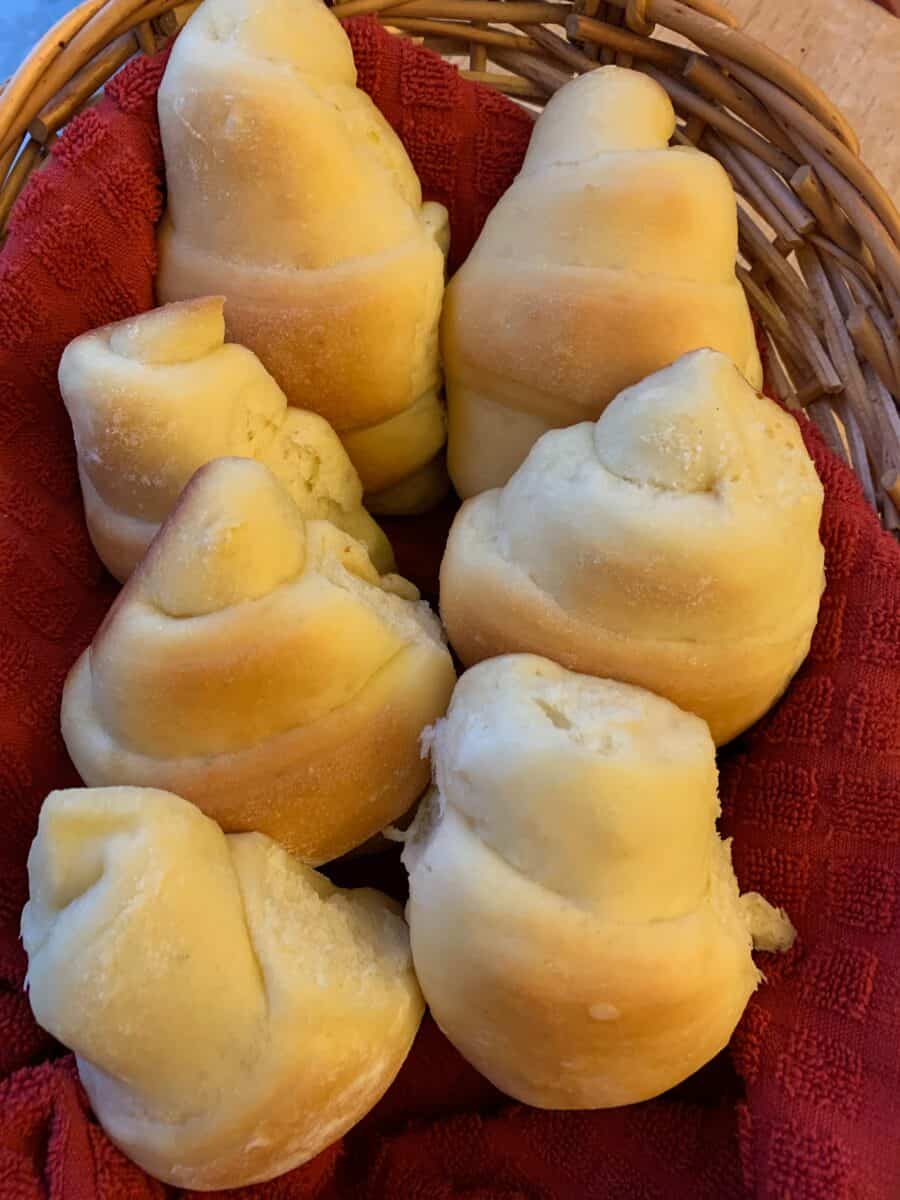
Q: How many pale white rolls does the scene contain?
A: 7